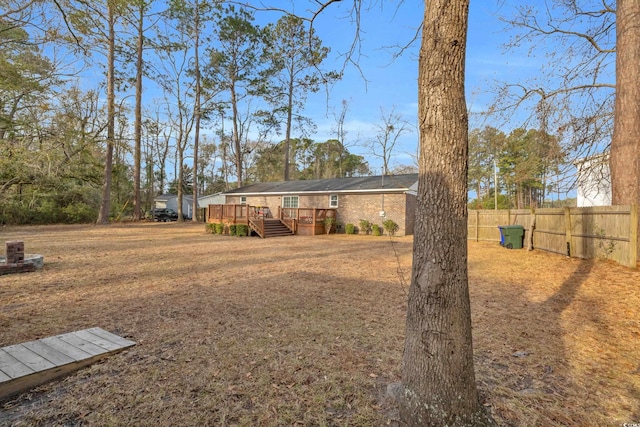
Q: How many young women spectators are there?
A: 0